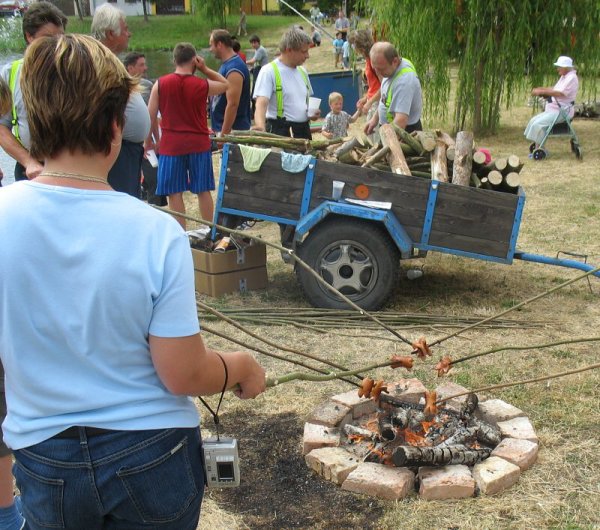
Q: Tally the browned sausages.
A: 6